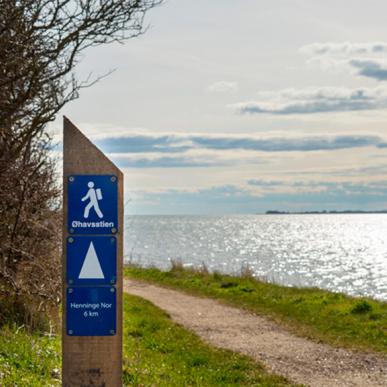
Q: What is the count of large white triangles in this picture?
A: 1